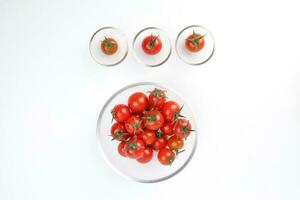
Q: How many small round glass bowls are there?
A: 3